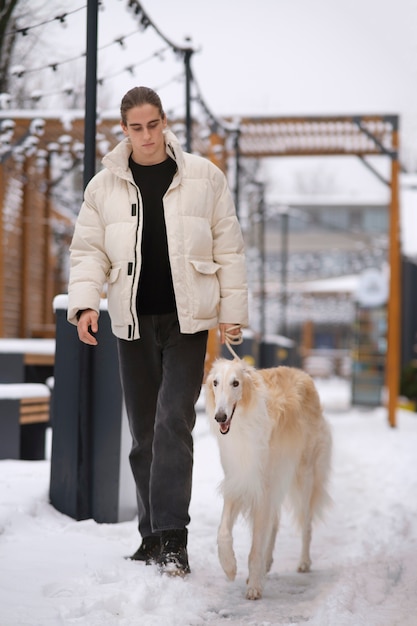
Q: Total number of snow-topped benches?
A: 2